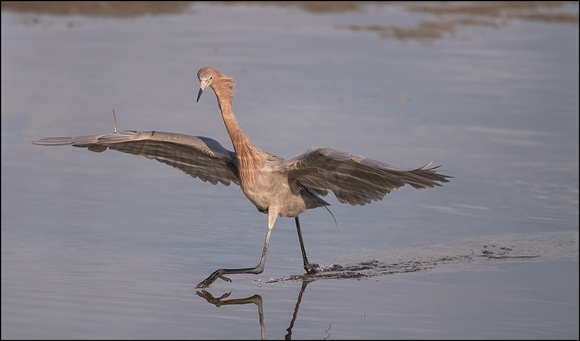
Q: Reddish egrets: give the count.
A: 1